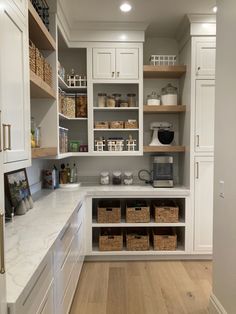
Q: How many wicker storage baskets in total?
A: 12